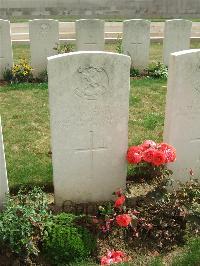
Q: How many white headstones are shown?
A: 8